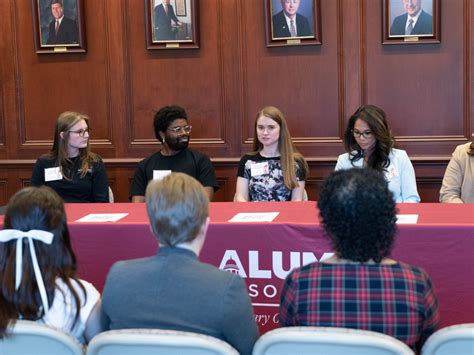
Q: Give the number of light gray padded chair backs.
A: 4